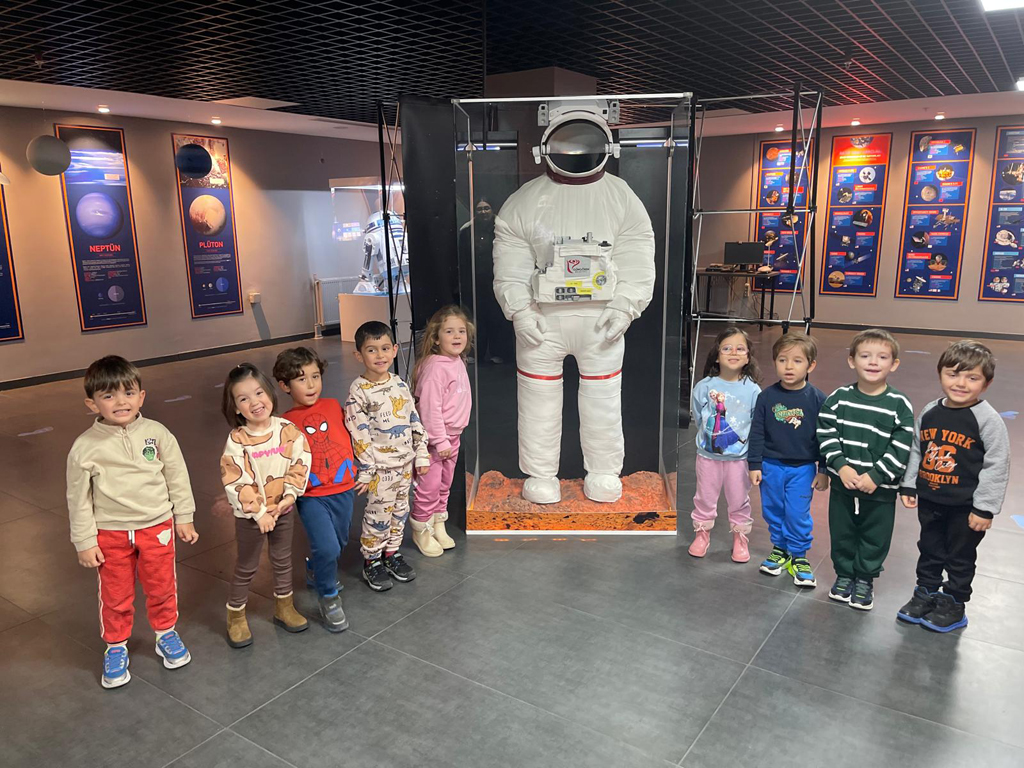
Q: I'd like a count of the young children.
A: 9